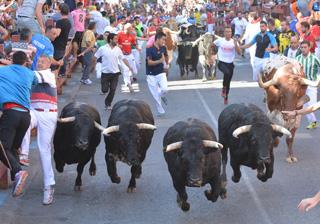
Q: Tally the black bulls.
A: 5